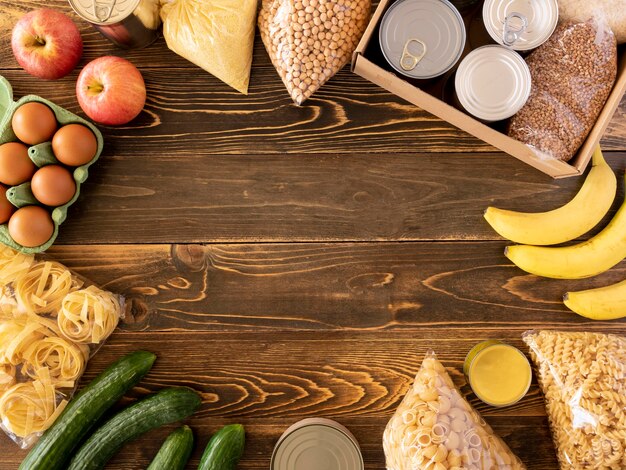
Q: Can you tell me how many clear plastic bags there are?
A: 7